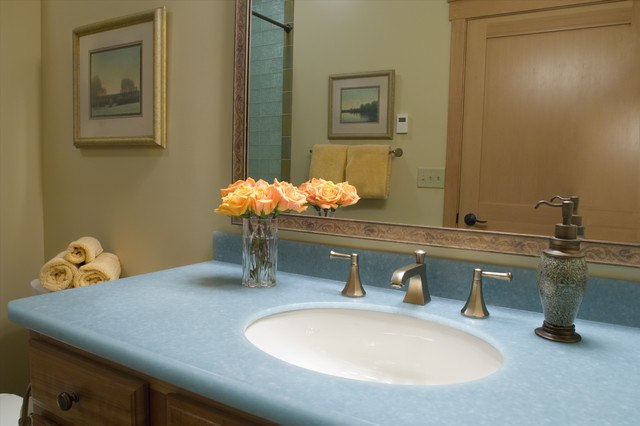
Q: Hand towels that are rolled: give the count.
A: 3